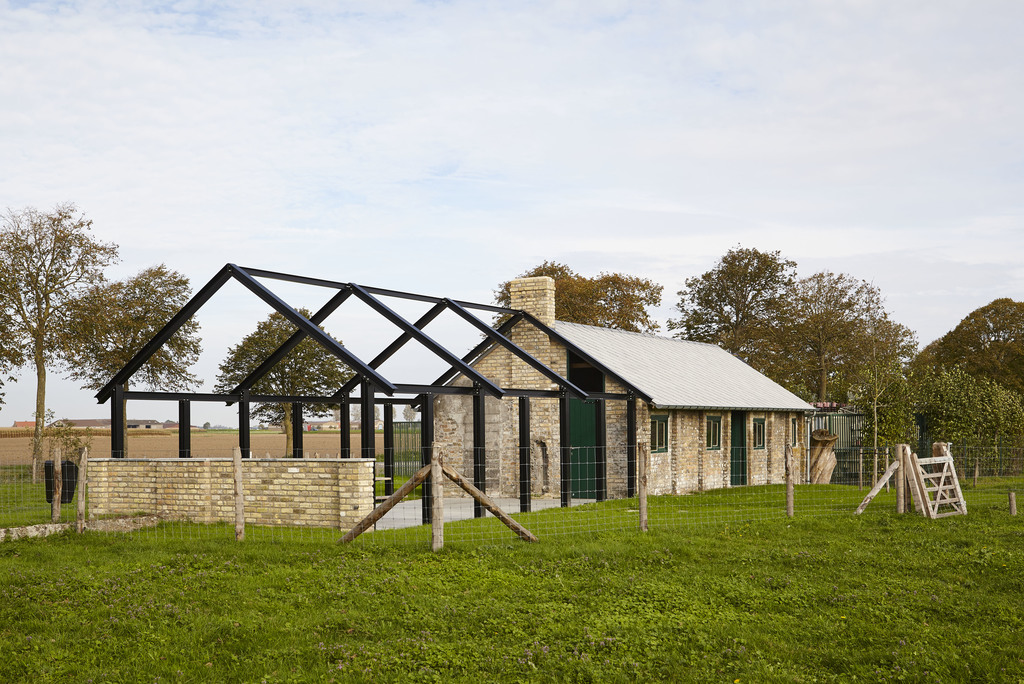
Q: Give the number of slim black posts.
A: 13